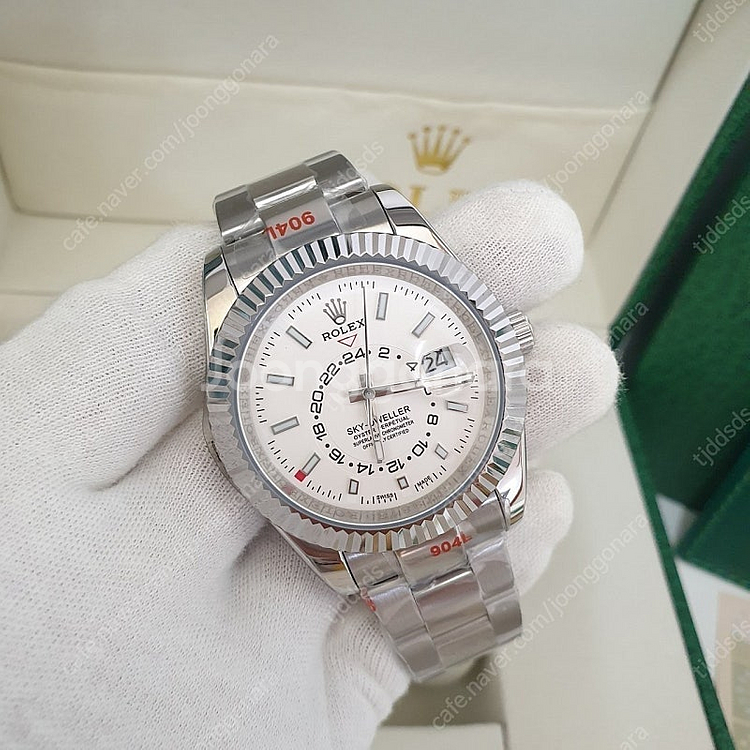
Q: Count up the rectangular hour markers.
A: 10